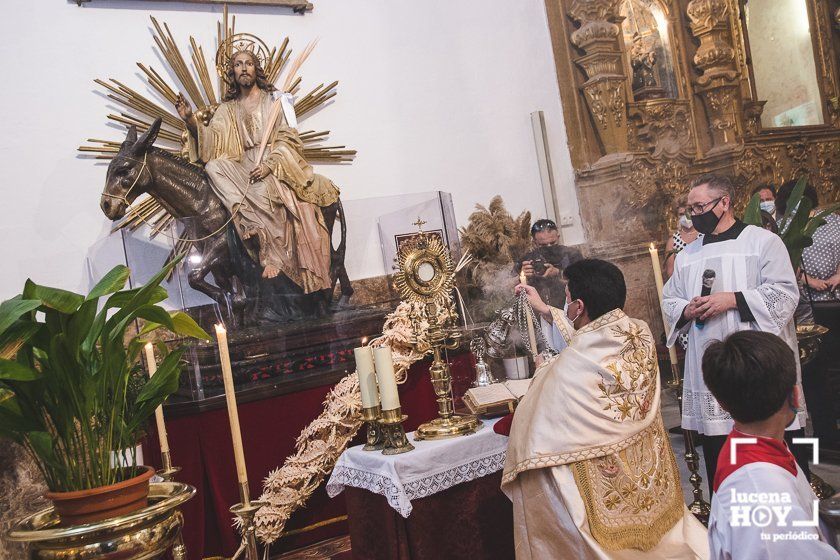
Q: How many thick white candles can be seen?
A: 2